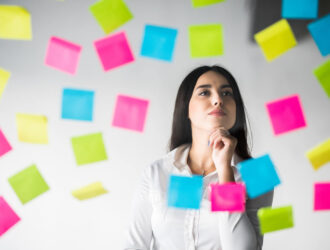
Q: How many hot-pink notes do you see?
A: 8